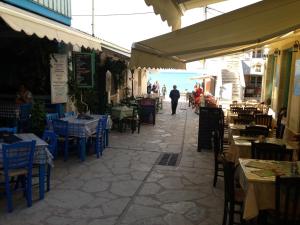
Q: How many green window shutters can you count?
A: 2